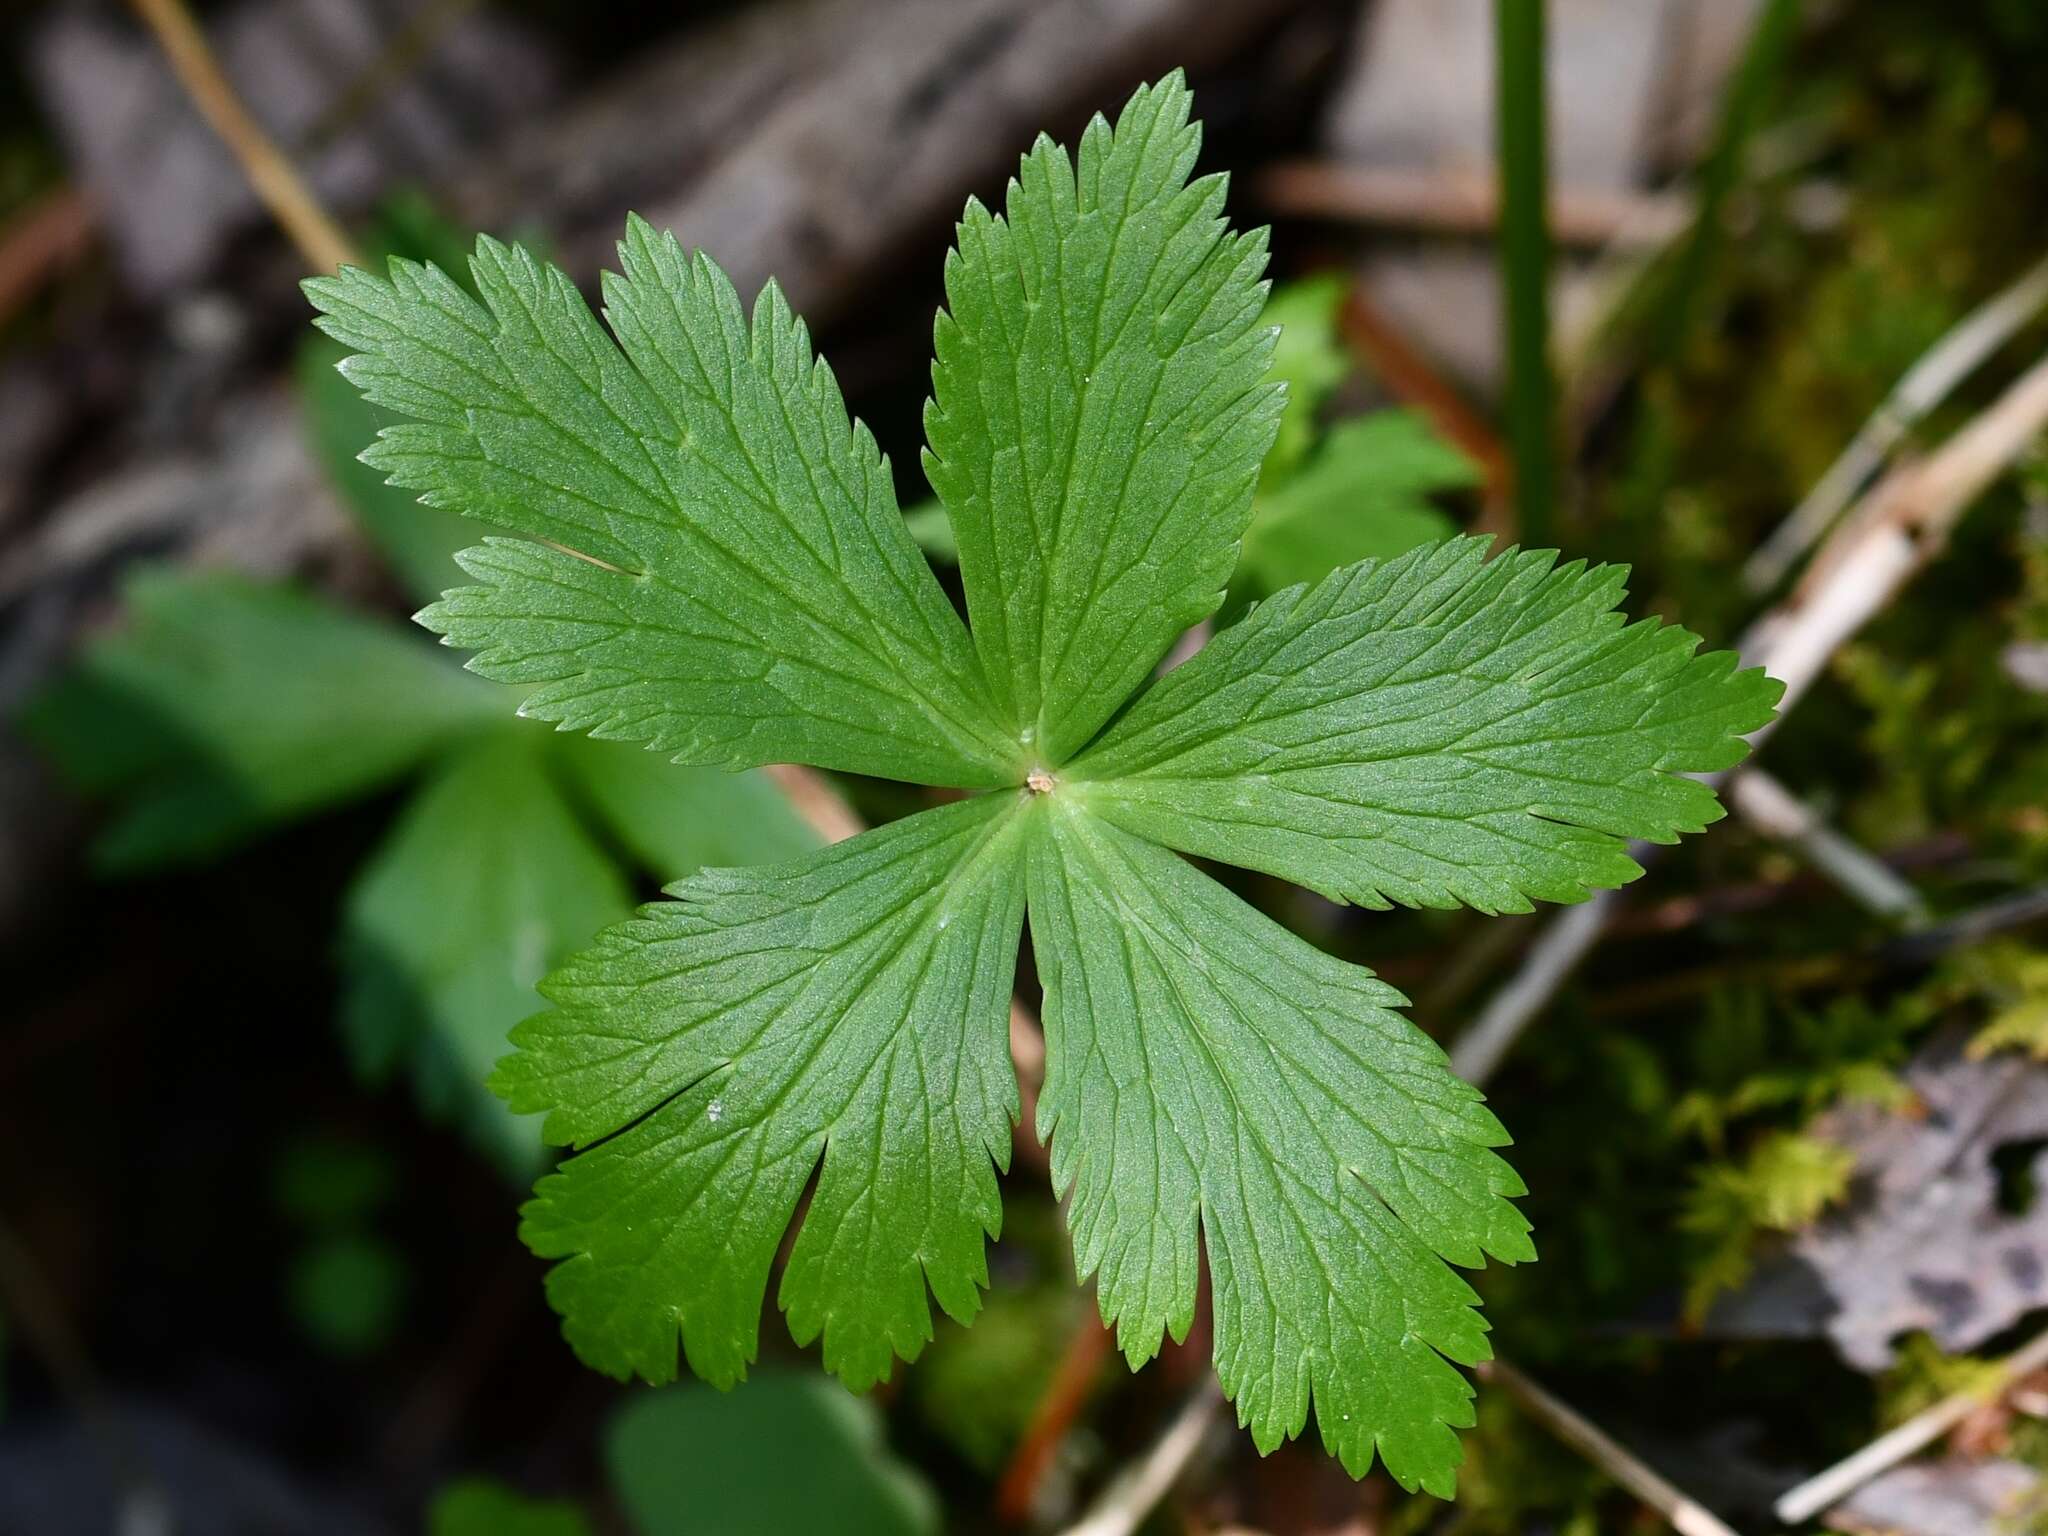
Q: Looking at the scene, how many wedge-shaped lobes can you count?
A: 5